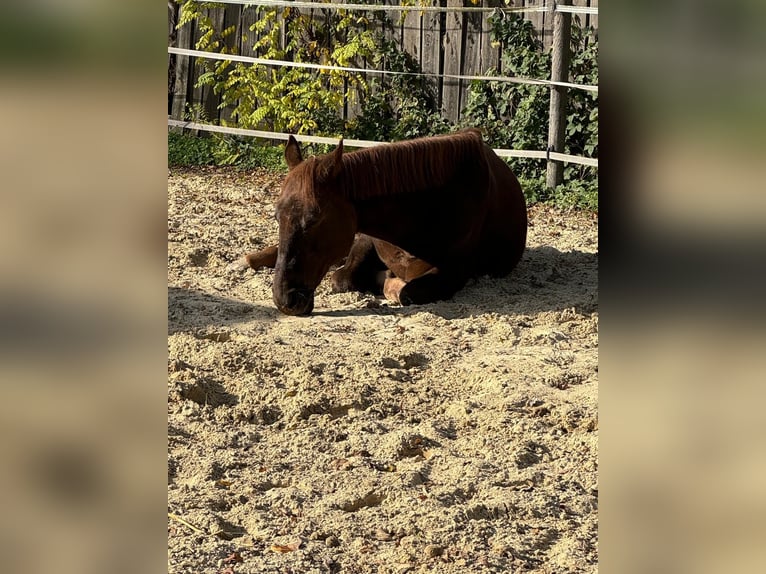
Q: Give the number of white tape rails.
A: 3